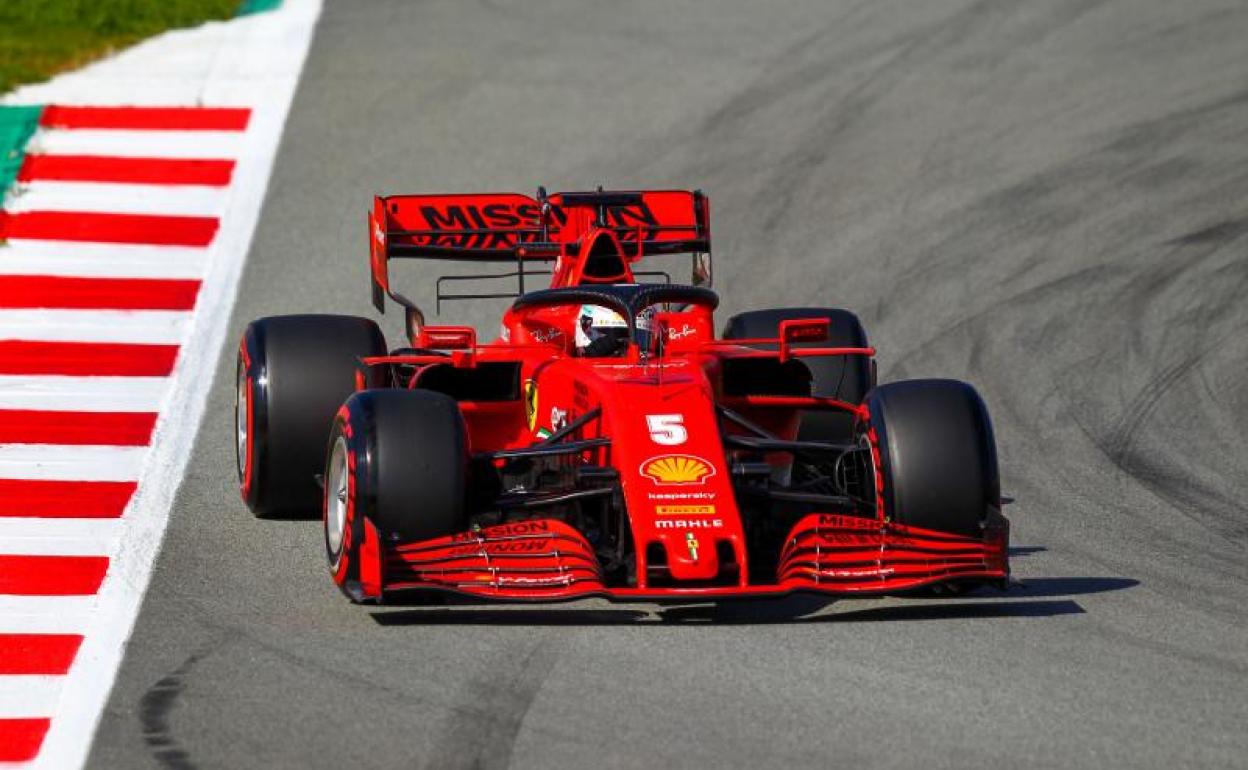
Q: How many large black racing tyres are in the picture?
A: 4